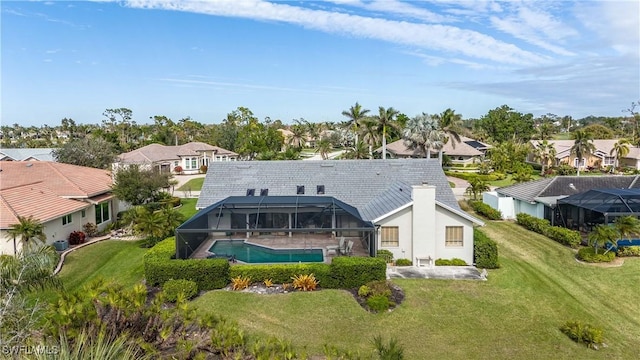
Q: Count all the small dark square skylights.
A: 4